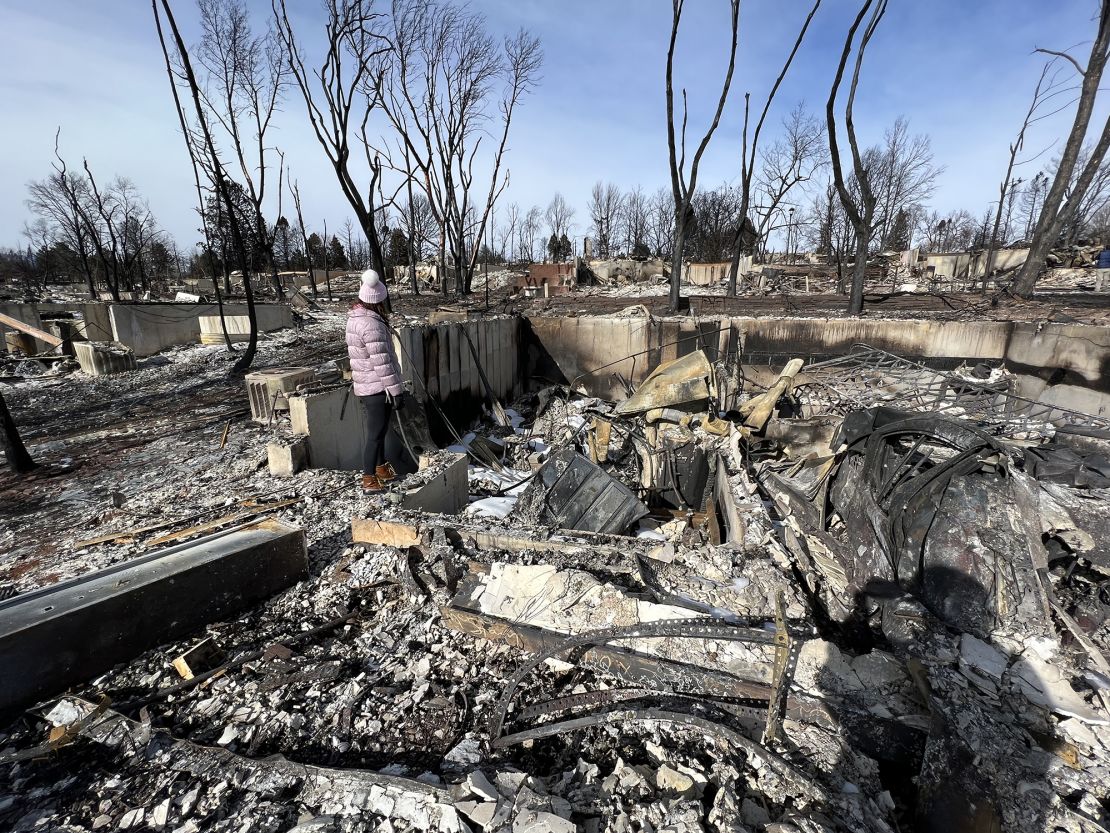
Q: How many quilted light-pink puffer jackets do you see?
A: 1